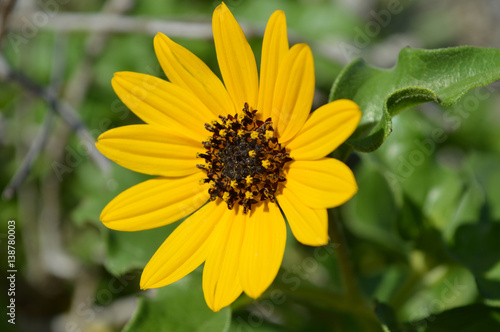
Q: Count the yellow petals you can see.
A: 13